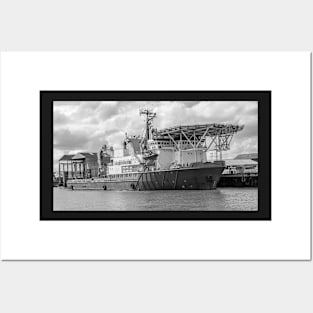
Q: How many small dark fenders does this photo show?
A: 3